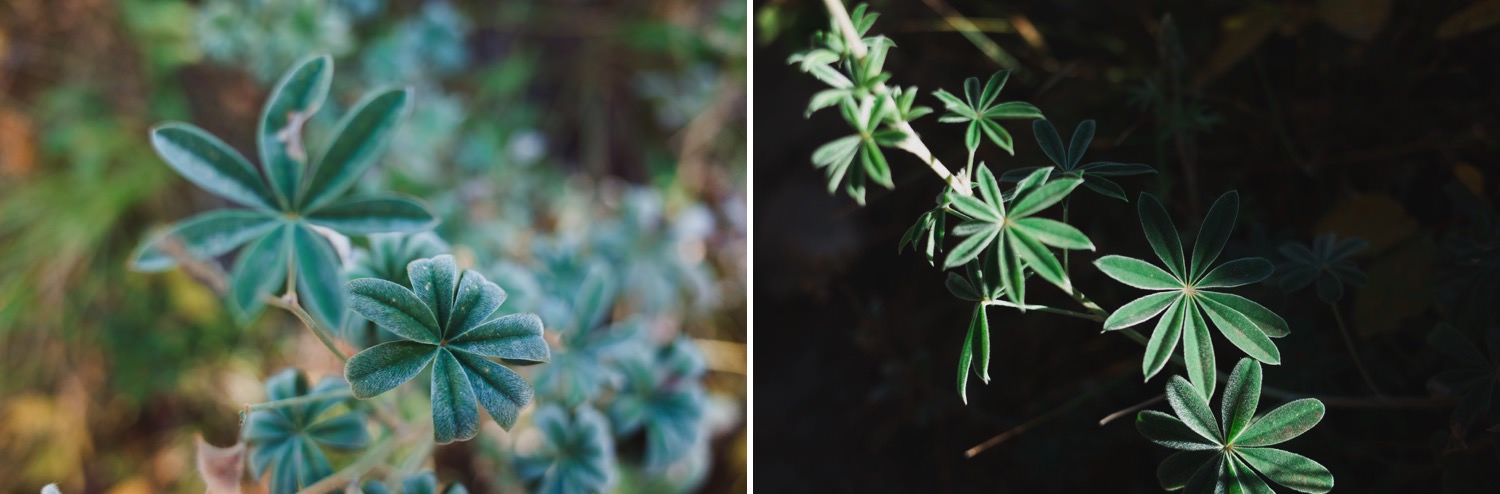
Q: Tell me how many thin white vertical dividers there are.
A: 1